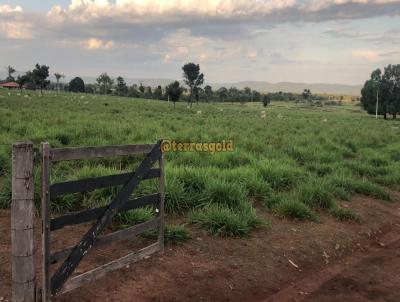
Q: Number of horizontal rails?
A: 5